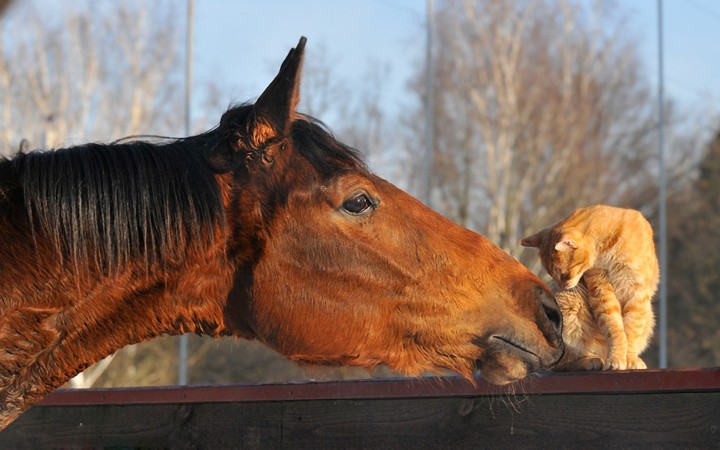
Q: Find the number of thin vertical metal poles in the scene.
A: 3